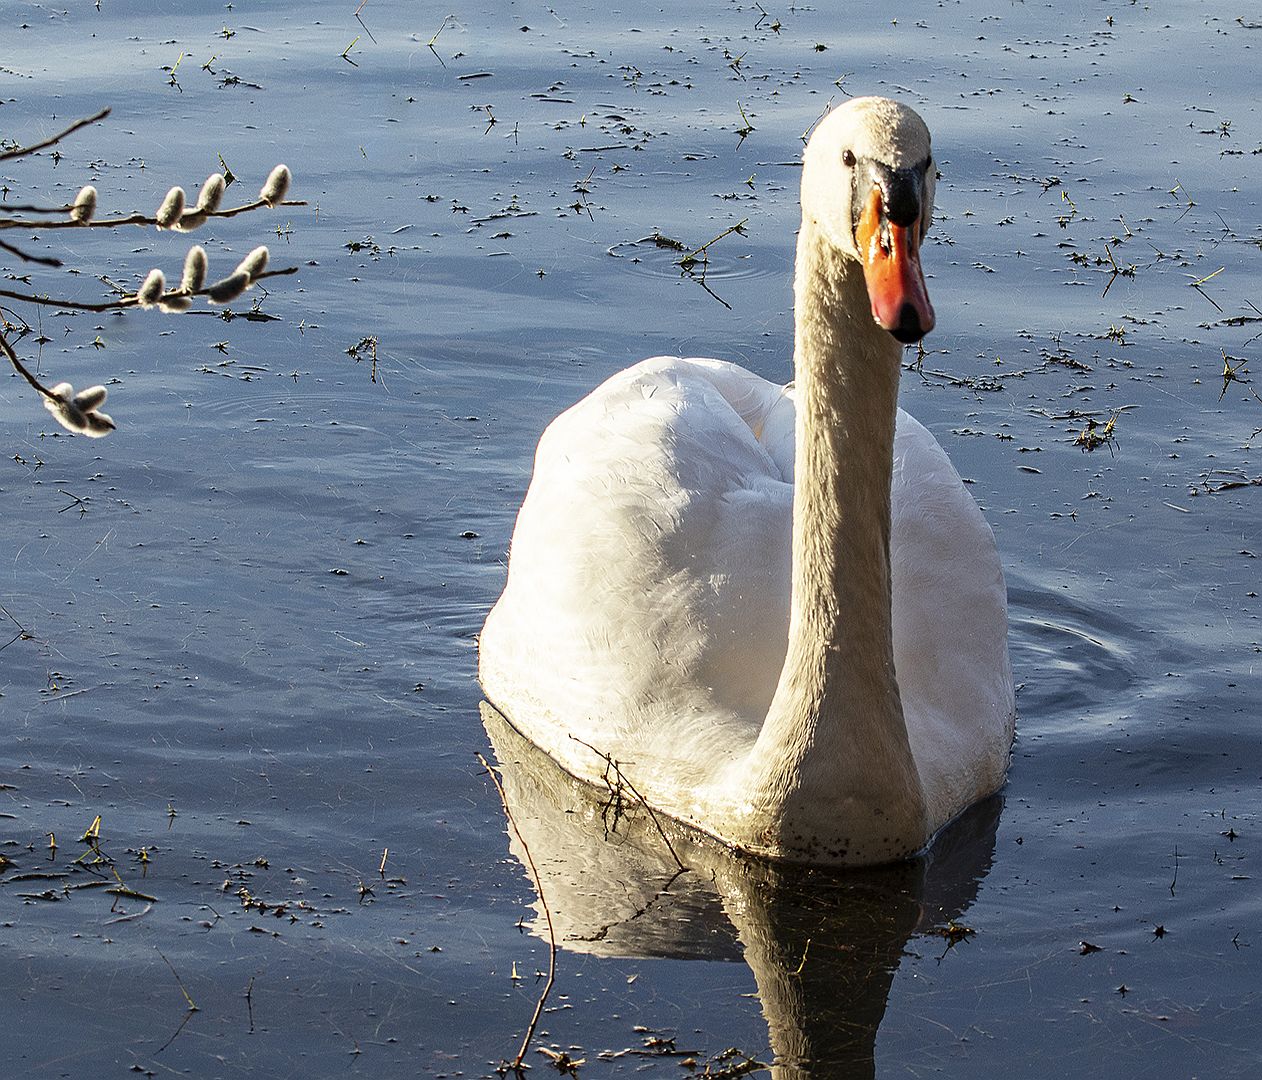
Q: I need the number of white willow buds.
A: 14